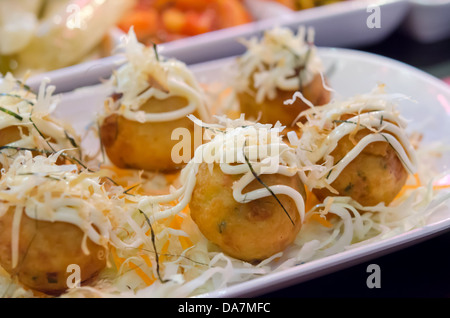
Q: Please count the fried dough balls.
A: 6